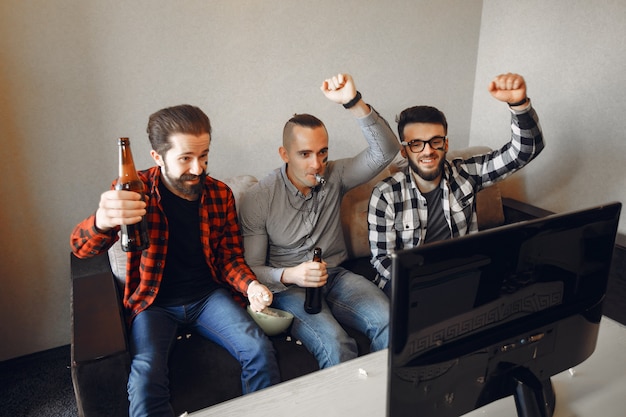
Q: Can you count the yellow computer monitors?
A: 0